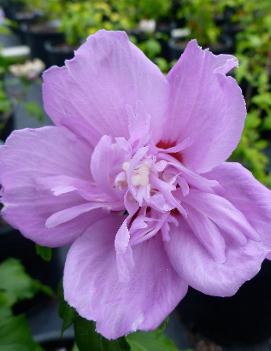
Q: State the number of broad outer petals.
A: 5